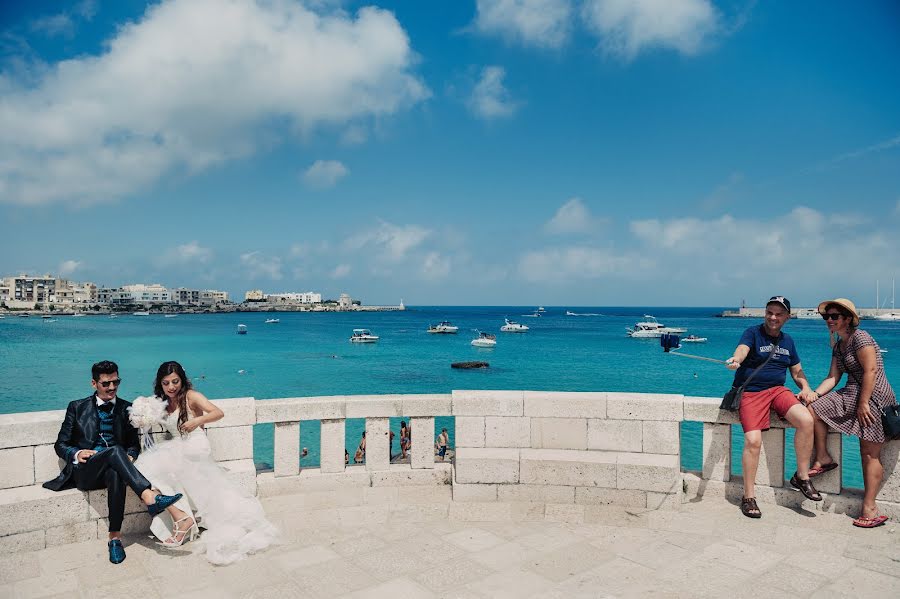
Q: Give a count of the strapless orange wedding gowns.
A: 0